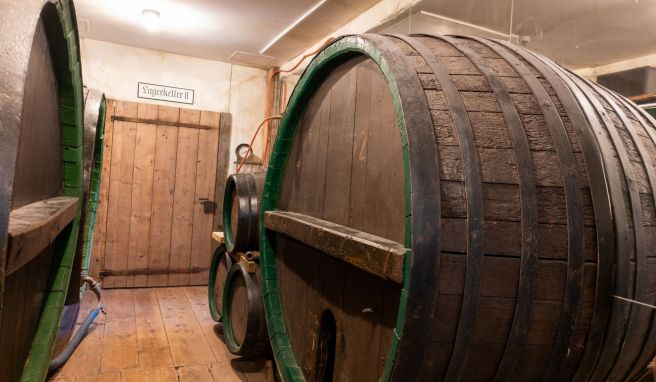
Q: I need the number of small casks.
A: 3